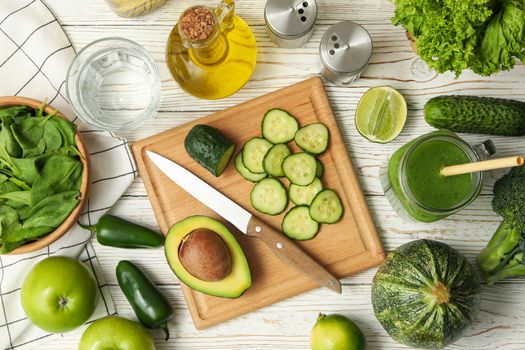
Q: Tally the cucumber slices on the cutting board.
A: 11